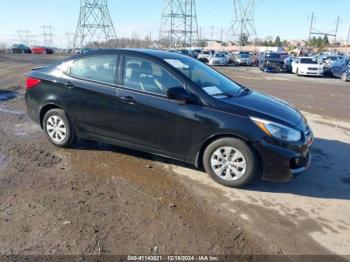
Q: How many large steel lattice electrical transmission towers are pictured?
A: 3